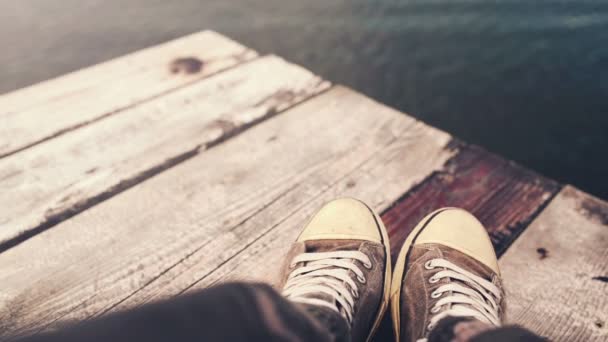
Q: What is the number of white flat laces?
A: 2